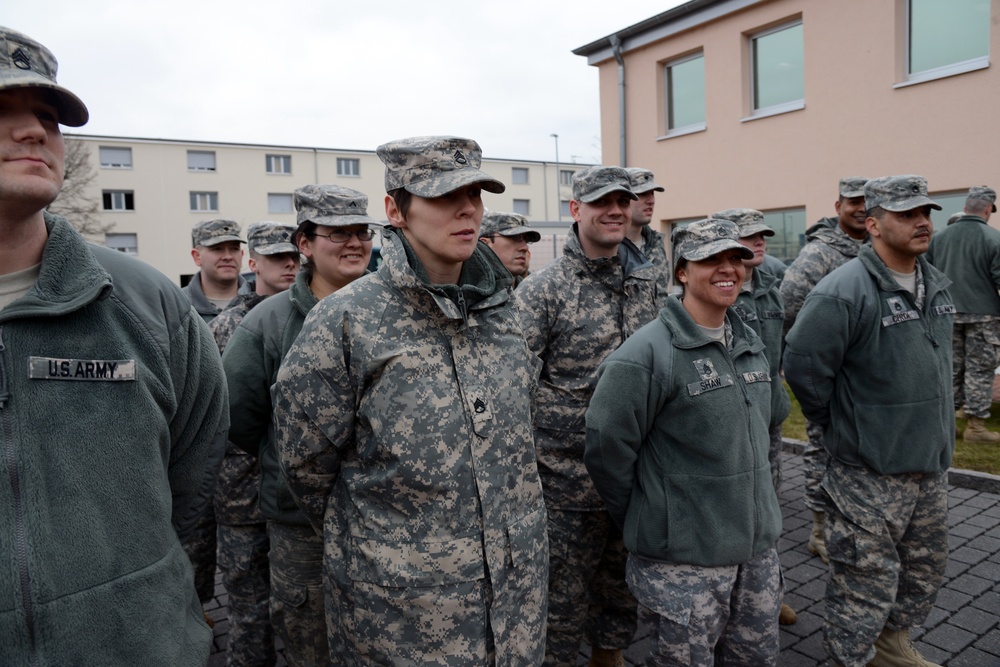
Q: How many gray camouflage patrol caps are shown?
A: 13